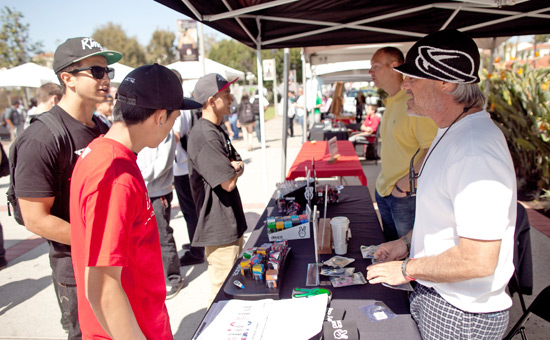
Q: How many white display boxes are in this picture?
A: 1